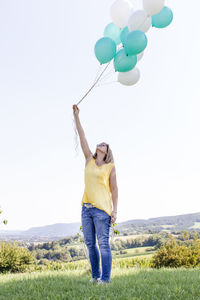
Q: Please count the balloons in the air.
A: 11